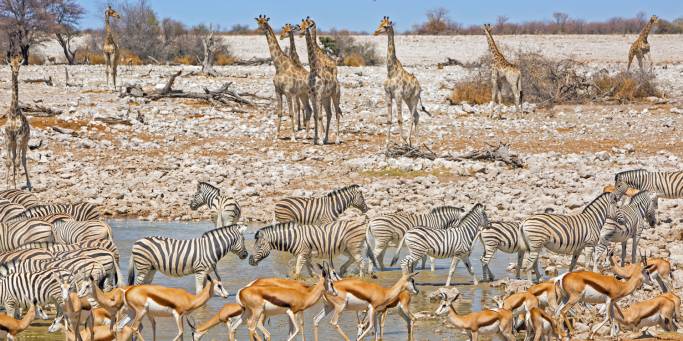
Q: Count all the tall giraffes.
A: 9